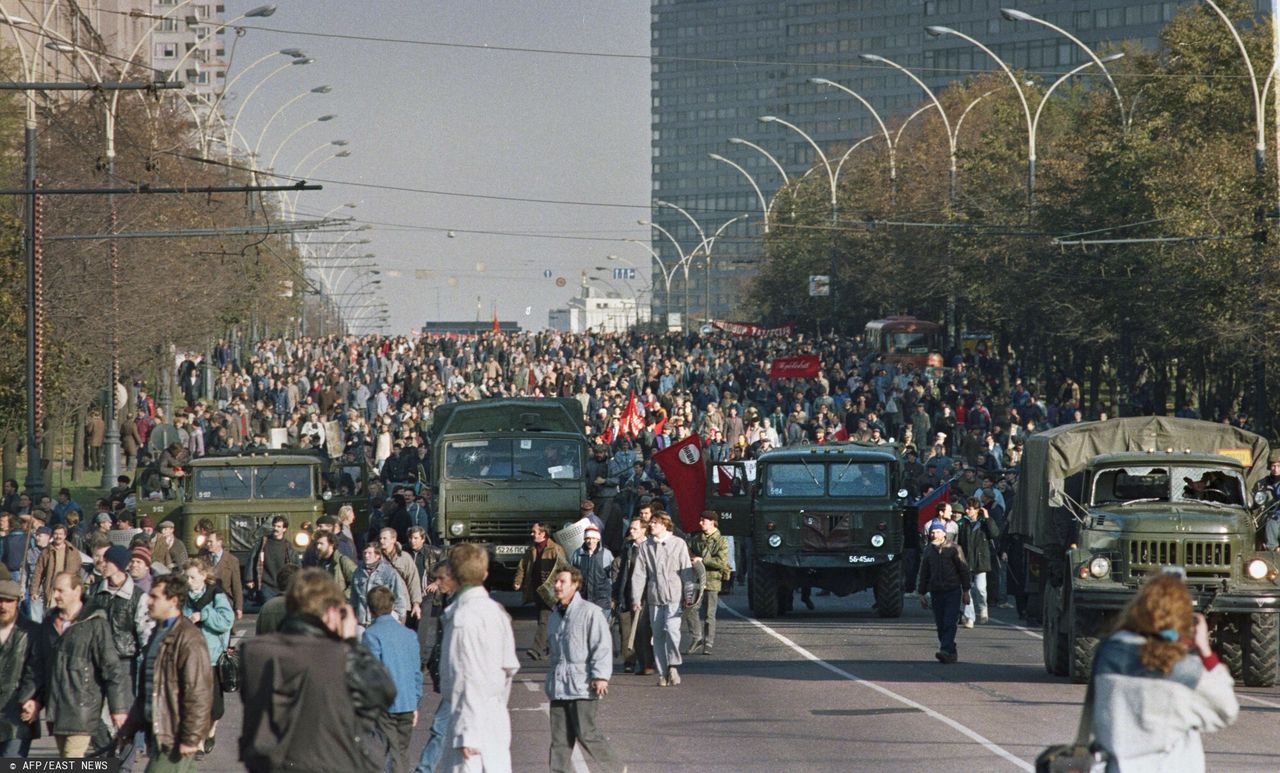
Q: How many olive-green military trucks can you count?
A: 4